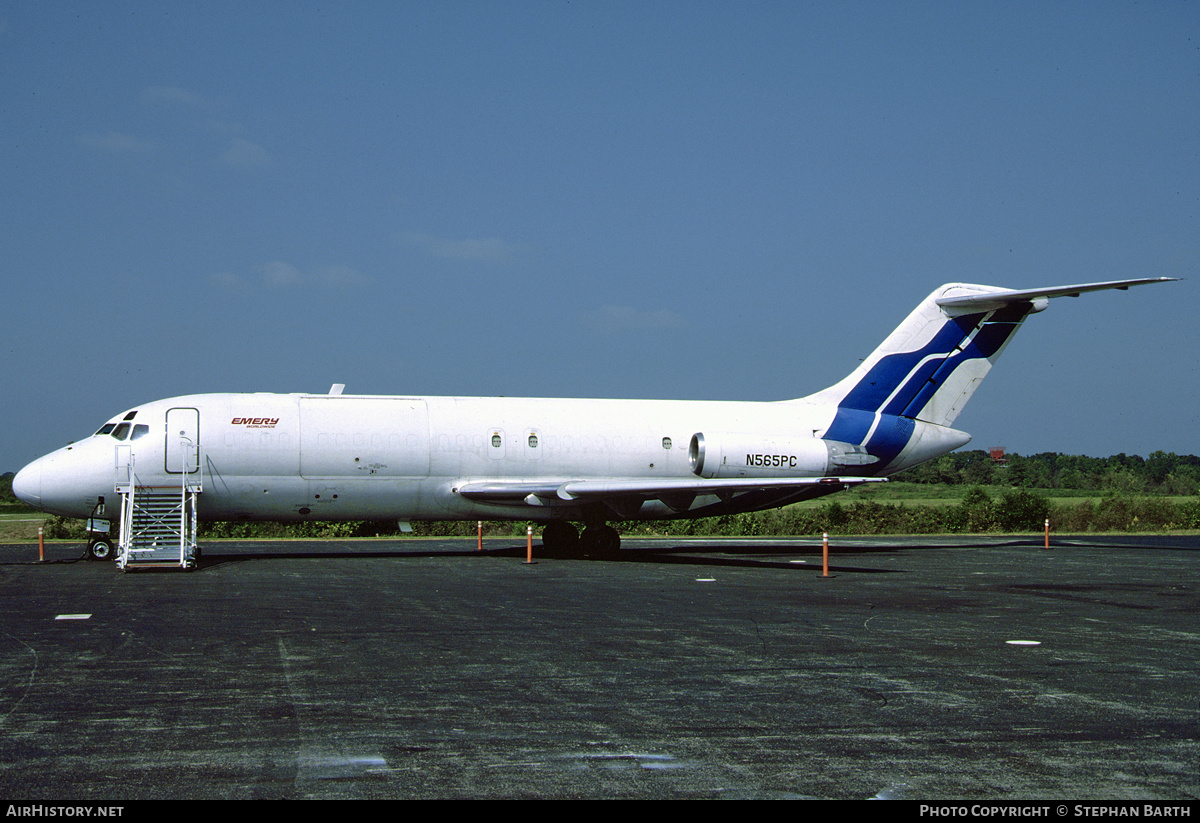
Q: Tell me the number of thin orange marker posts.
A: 5